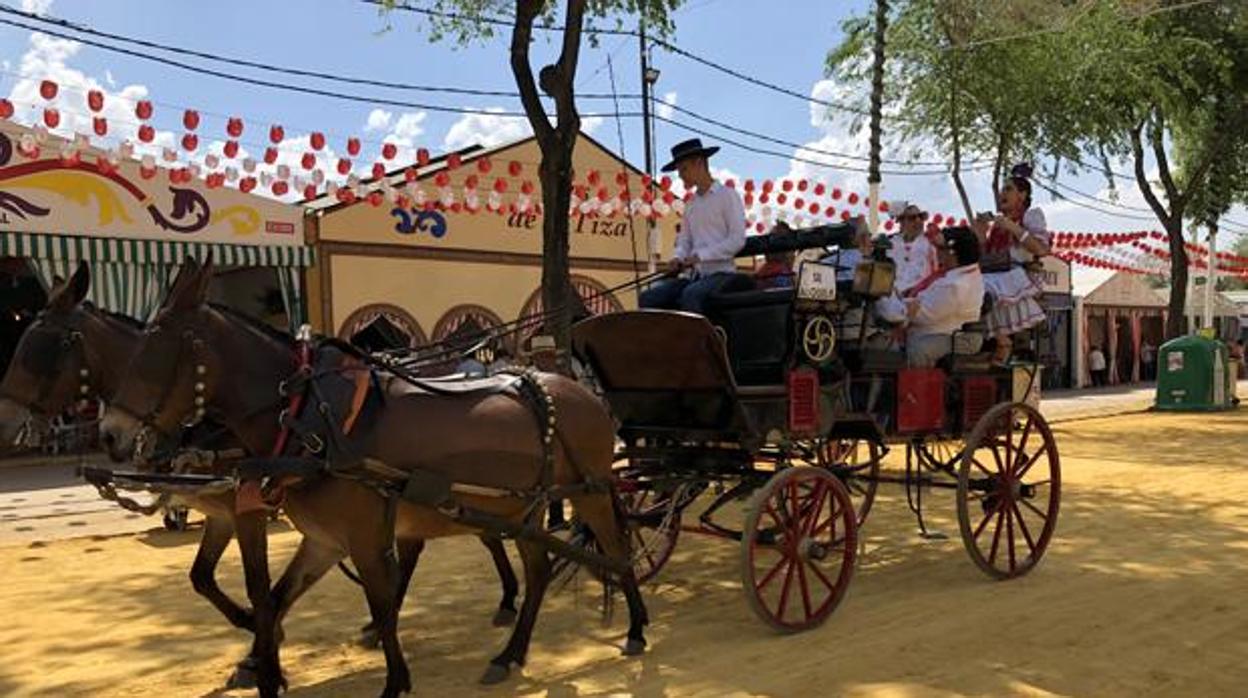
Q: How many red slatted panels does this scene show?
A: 2